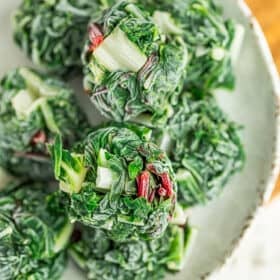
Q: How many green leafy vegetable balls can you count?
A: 8